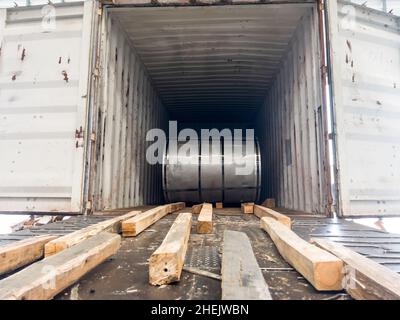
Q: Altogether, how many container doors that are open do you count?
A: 2